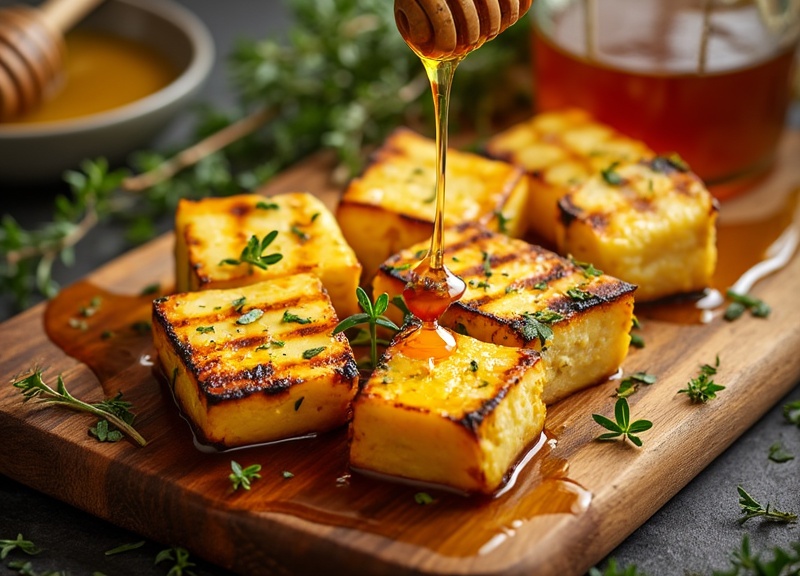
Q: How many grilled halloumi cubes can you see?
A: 7